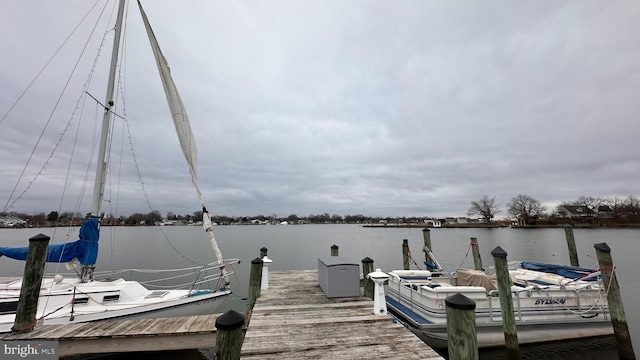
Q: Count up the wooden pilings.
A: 13